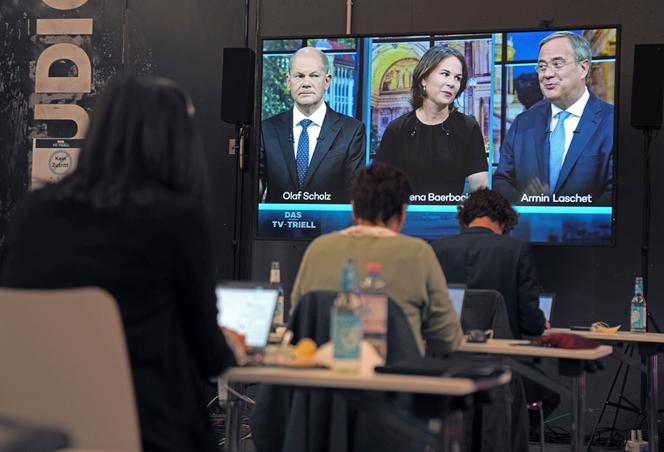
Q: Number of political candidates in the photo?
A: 3